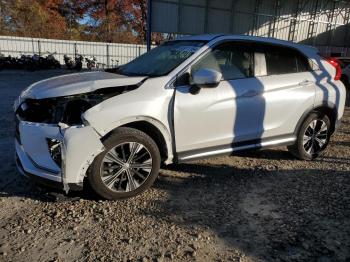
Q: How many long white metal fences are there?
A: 1